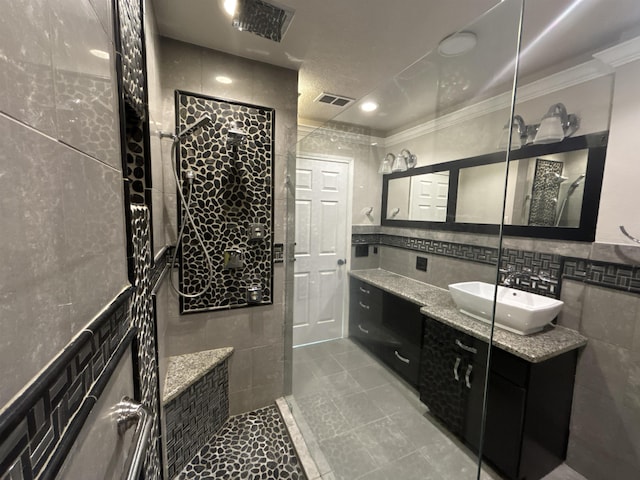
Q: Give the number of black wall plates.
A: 2